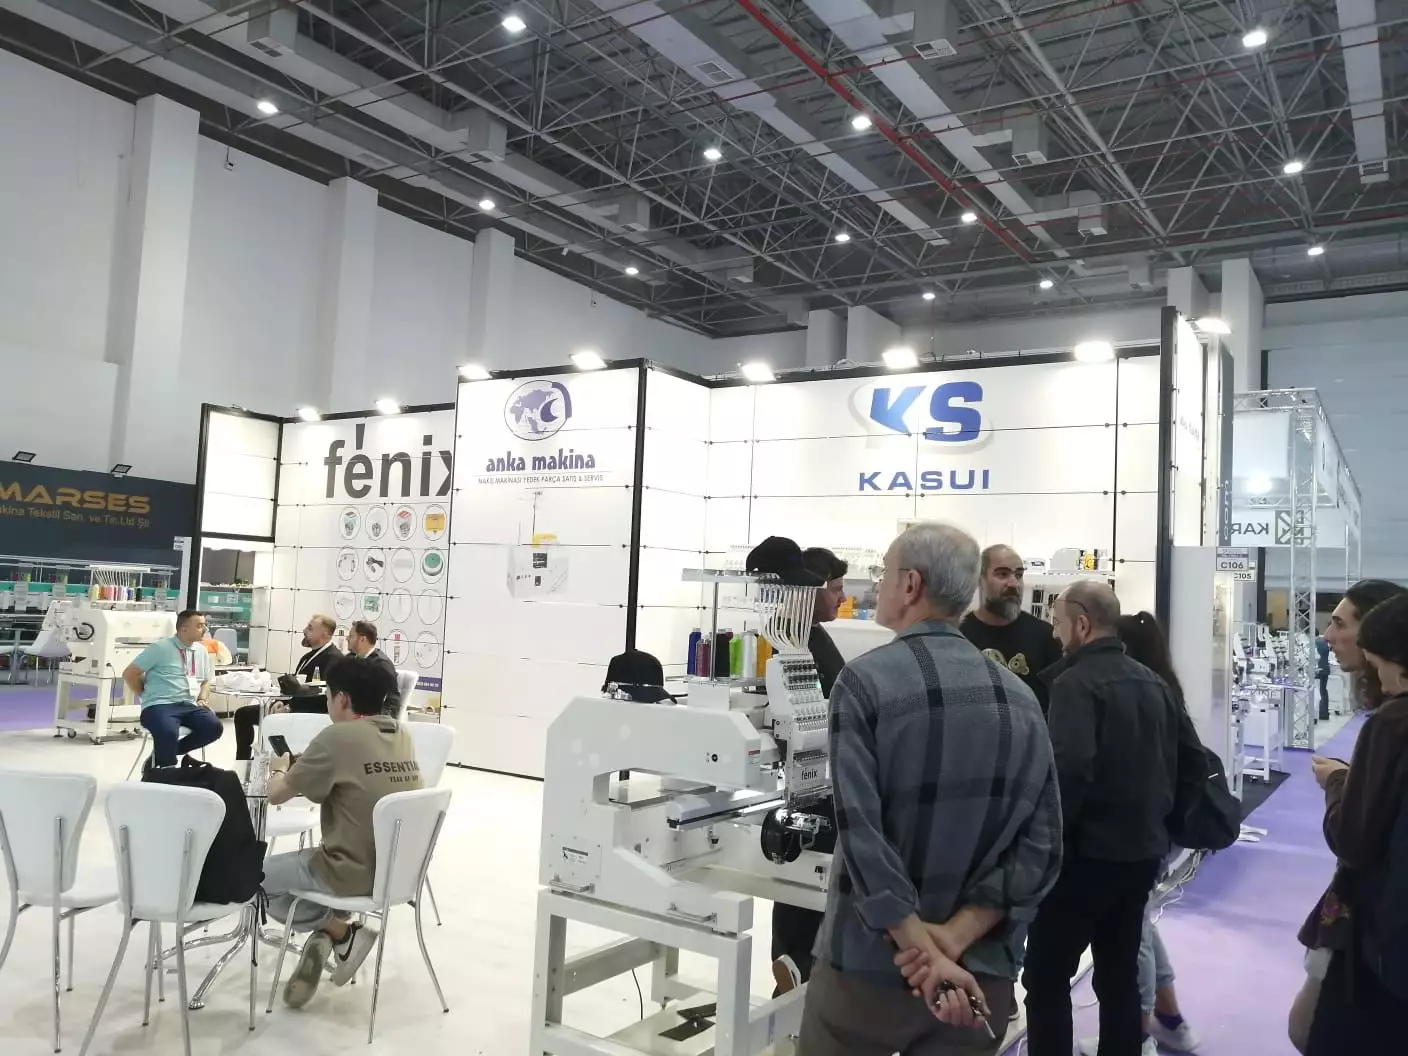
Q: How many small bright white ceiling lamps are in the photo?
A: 13